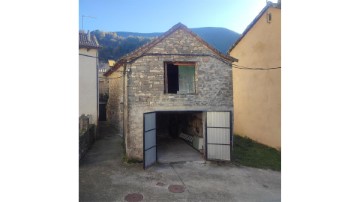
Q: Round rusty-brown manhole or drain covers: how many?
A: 2